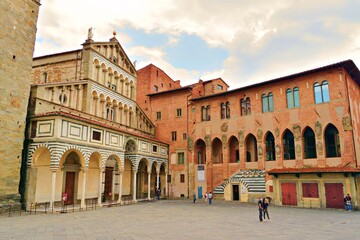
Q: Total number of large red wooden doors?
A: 2